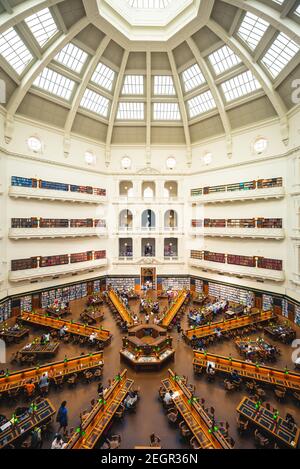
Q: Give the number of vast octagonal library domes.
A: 1